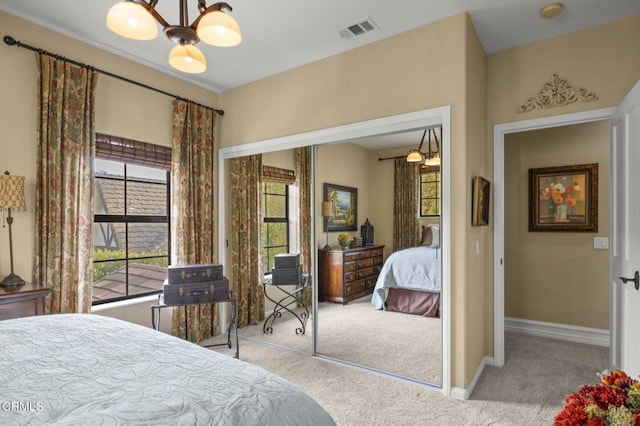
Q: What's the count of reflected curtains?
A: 3